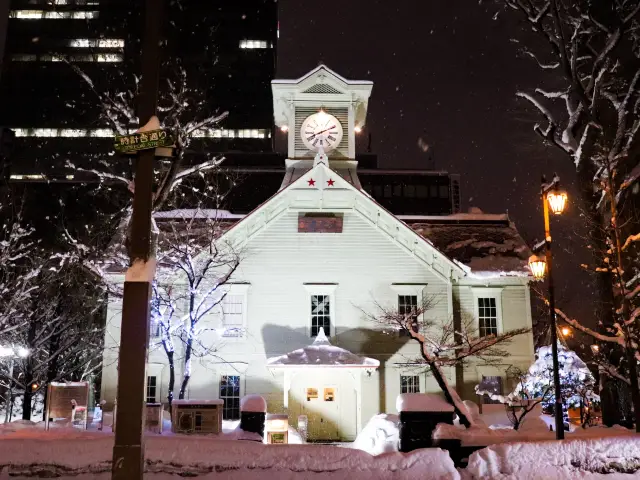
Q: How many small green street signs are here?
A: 1